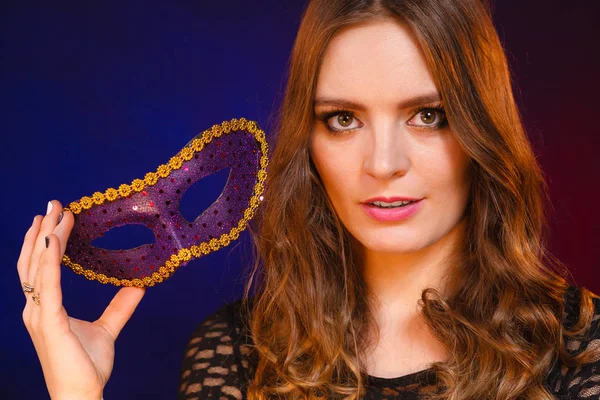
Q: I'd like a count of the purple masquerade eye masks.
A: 1